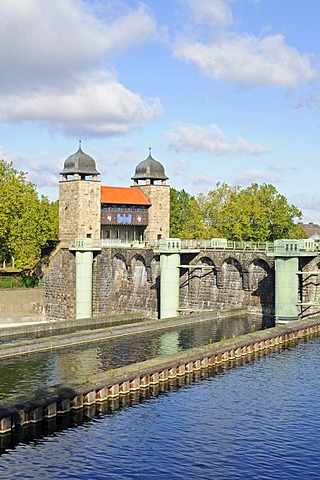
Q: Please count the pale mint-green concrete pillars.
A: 3